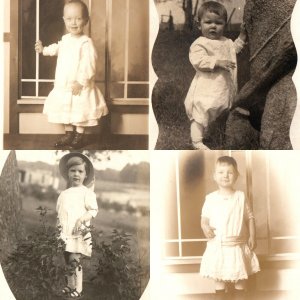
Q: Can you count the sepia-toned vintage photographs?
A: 4